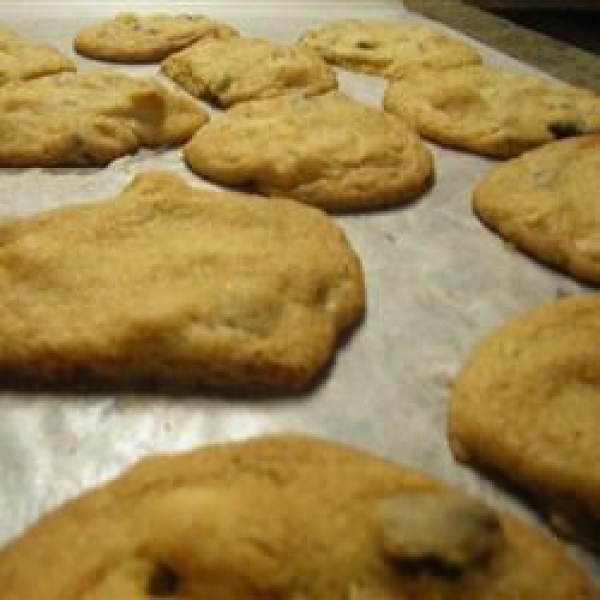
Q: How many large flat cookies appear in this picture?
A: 11